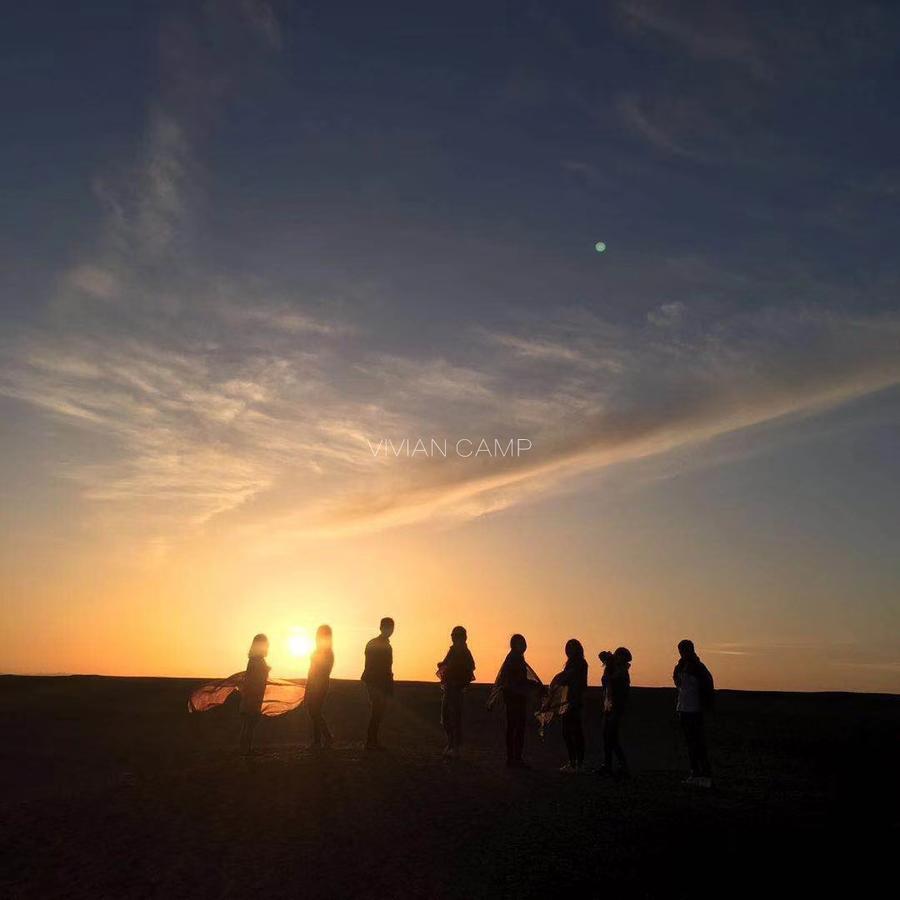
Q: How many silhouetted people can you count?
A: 8